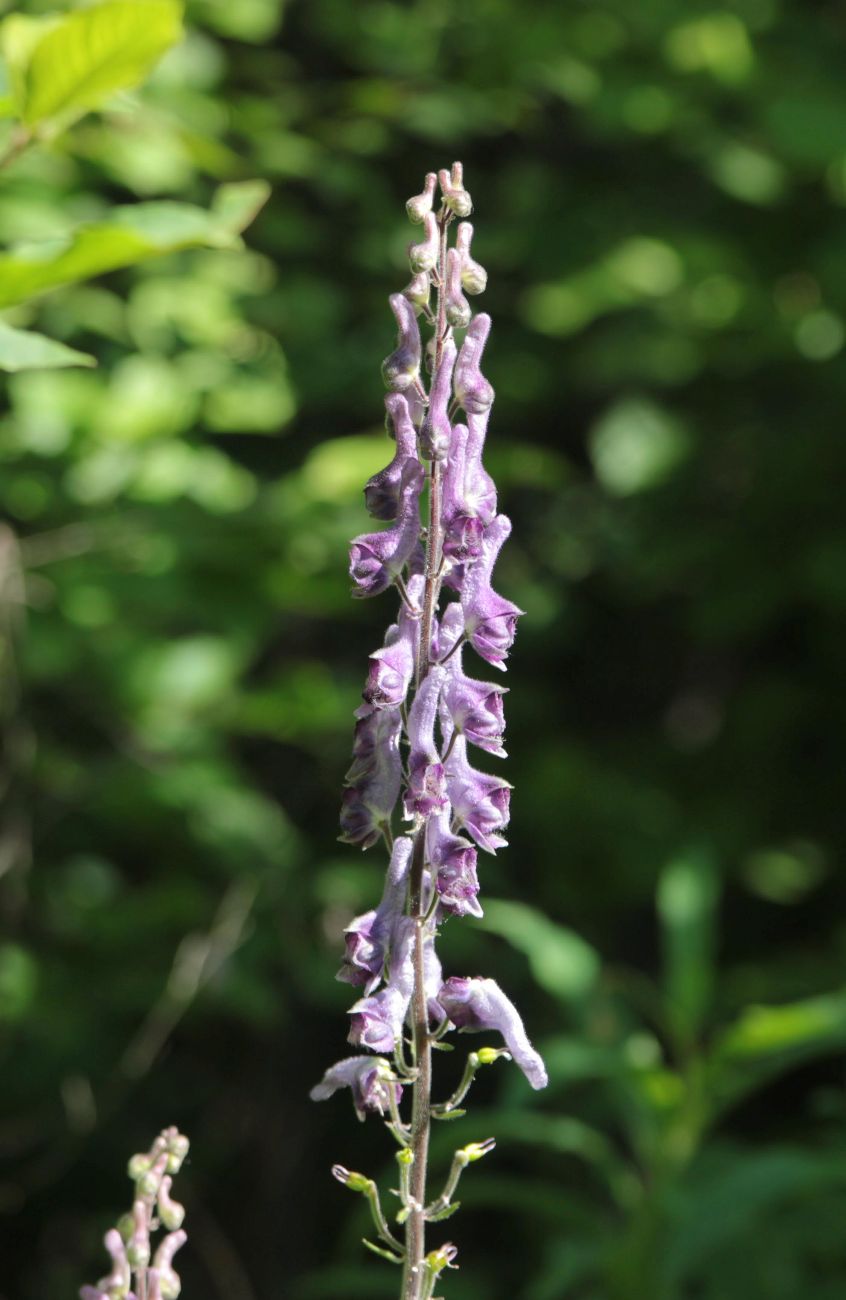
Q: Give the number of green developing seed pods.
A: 5